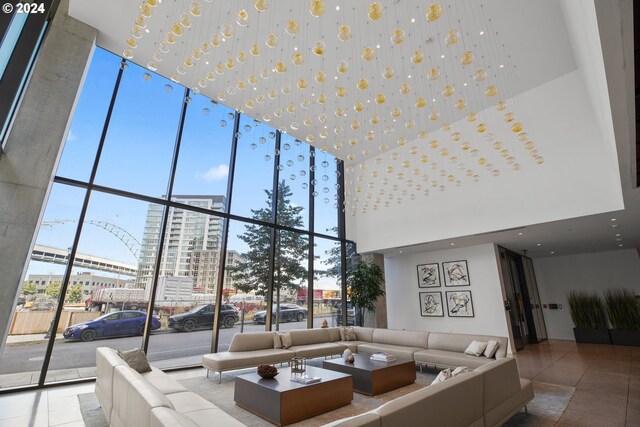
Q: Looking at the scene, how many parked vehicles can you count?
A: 3